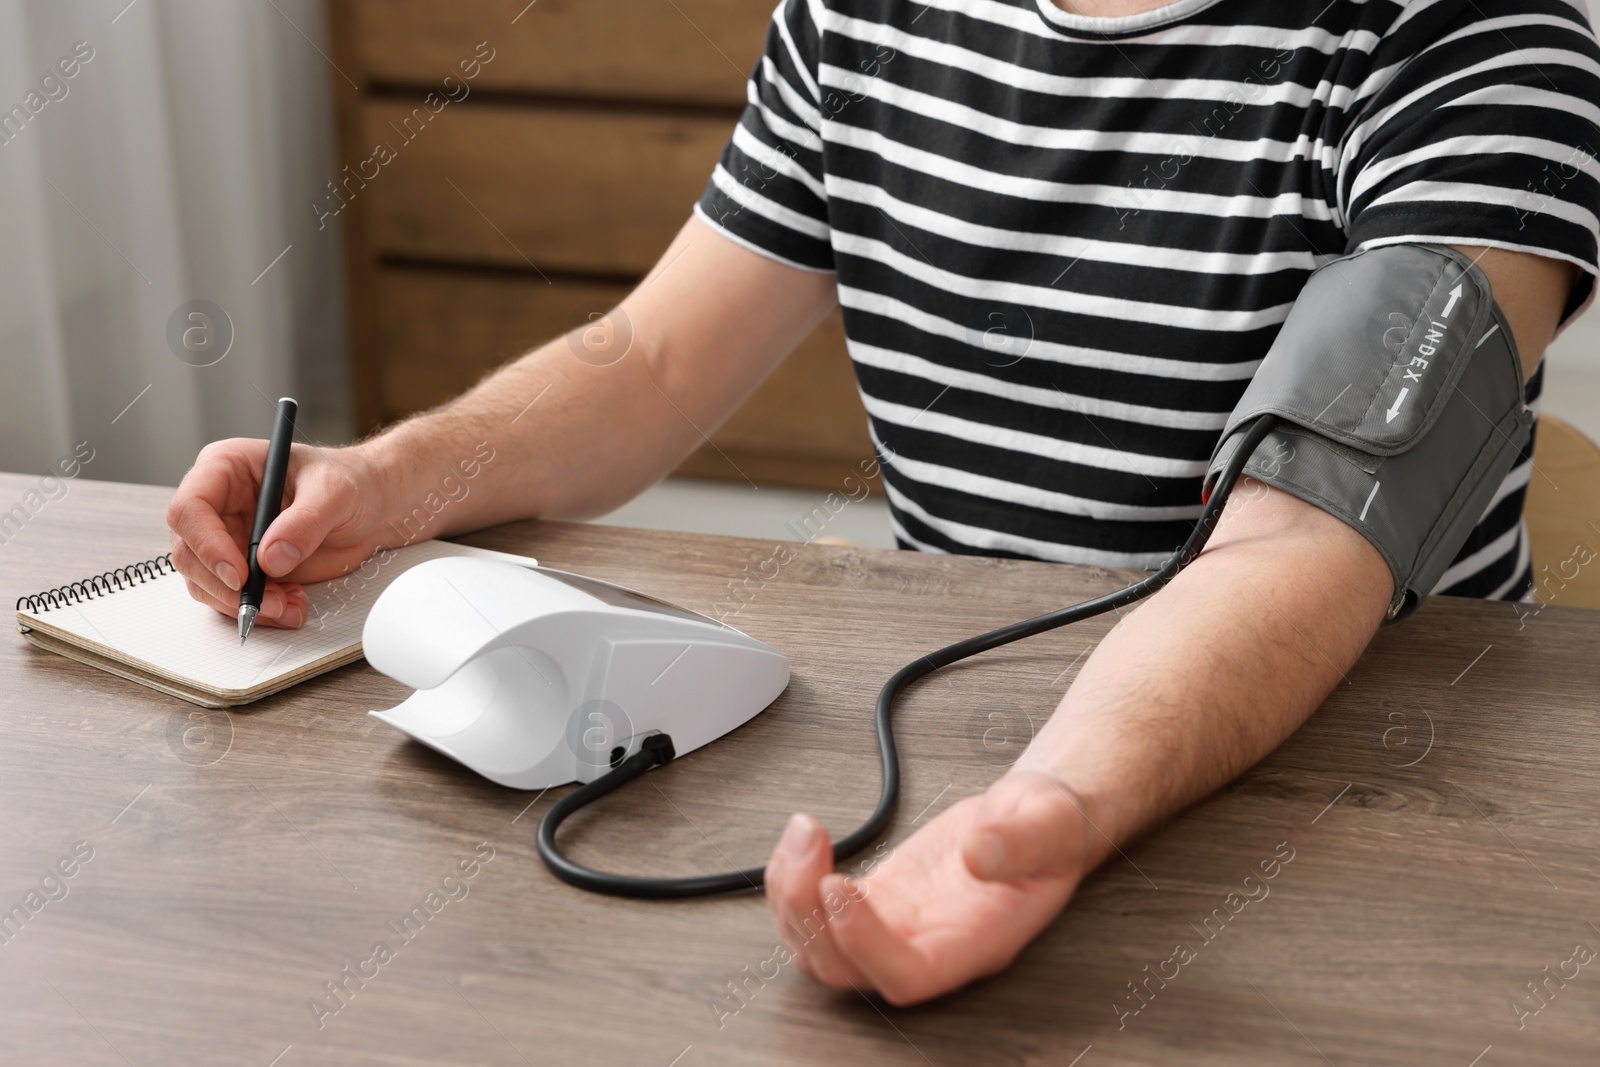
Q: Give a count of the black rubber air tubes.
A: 1